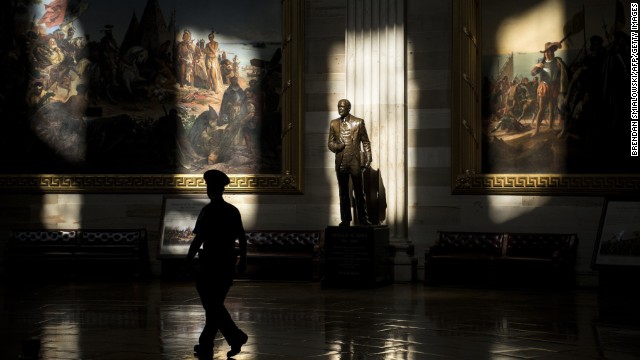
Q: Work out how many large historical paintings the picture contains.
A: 2